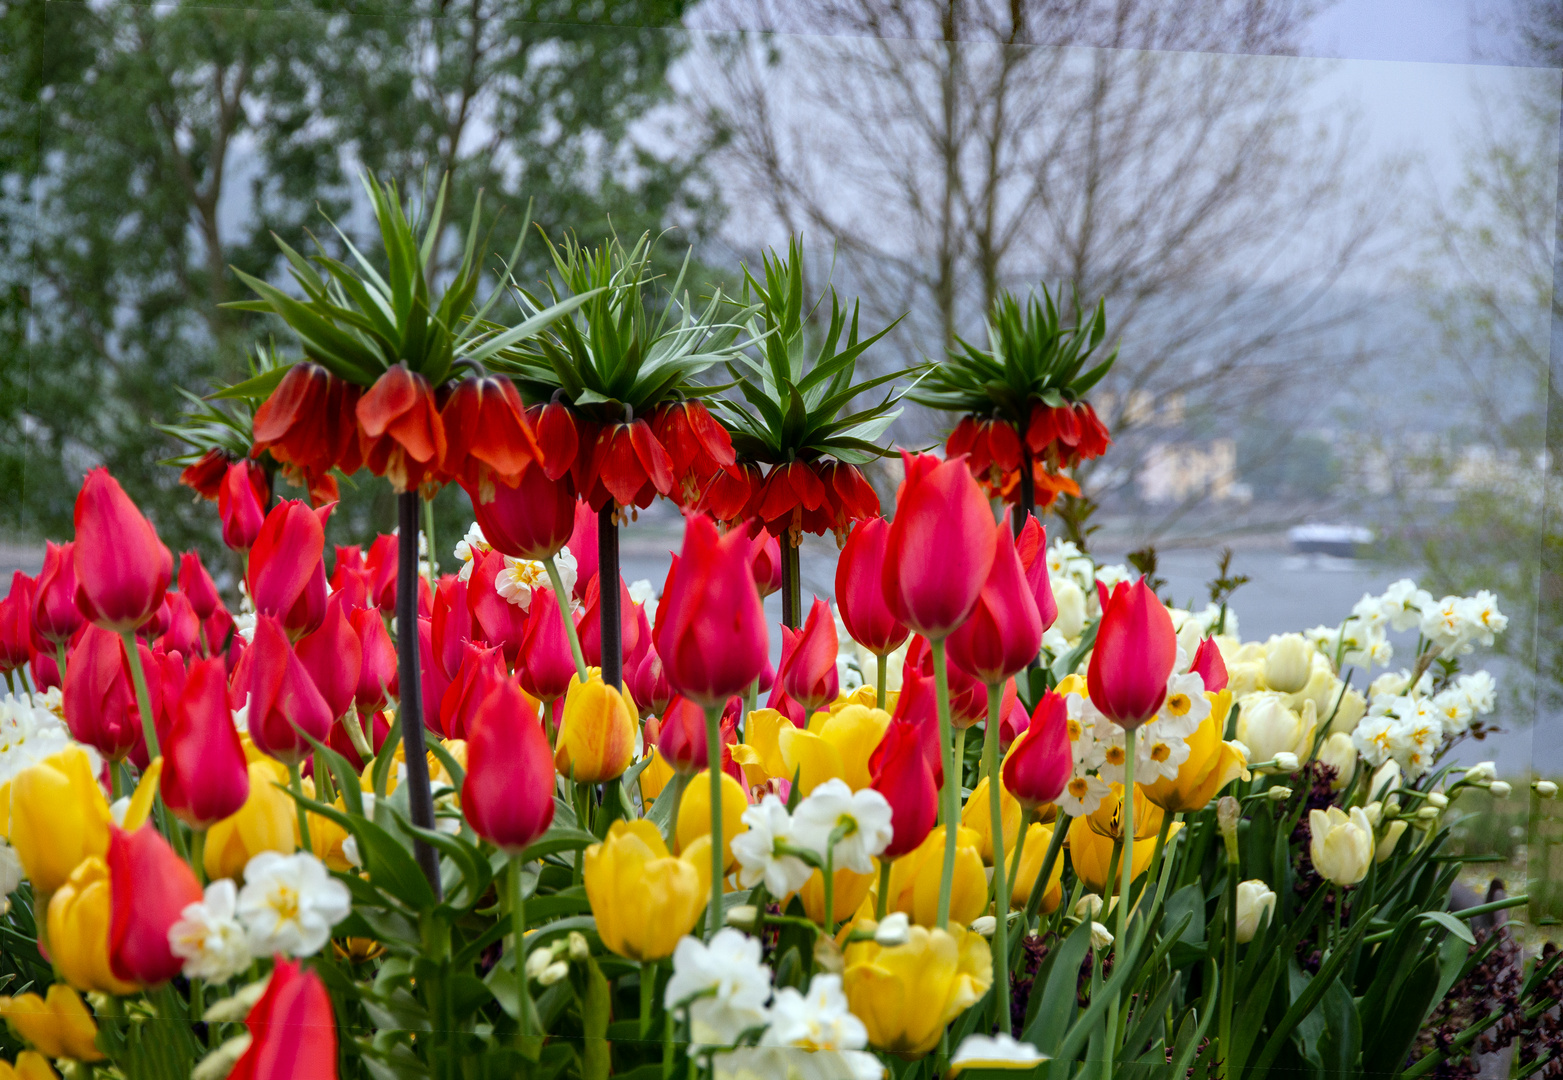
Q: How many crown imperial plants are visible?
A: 5